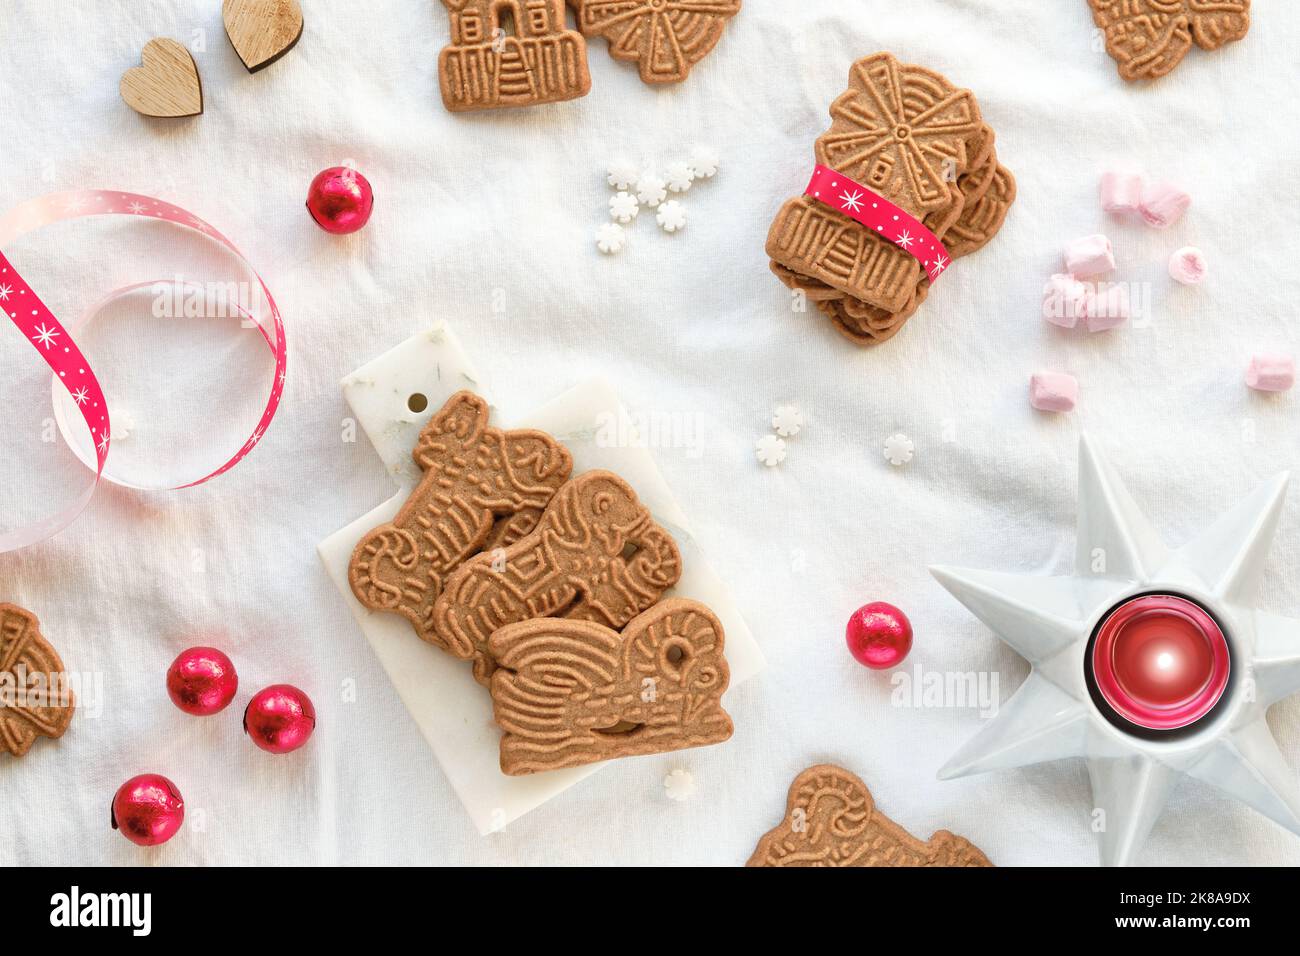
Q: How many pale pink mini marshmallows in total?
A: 8